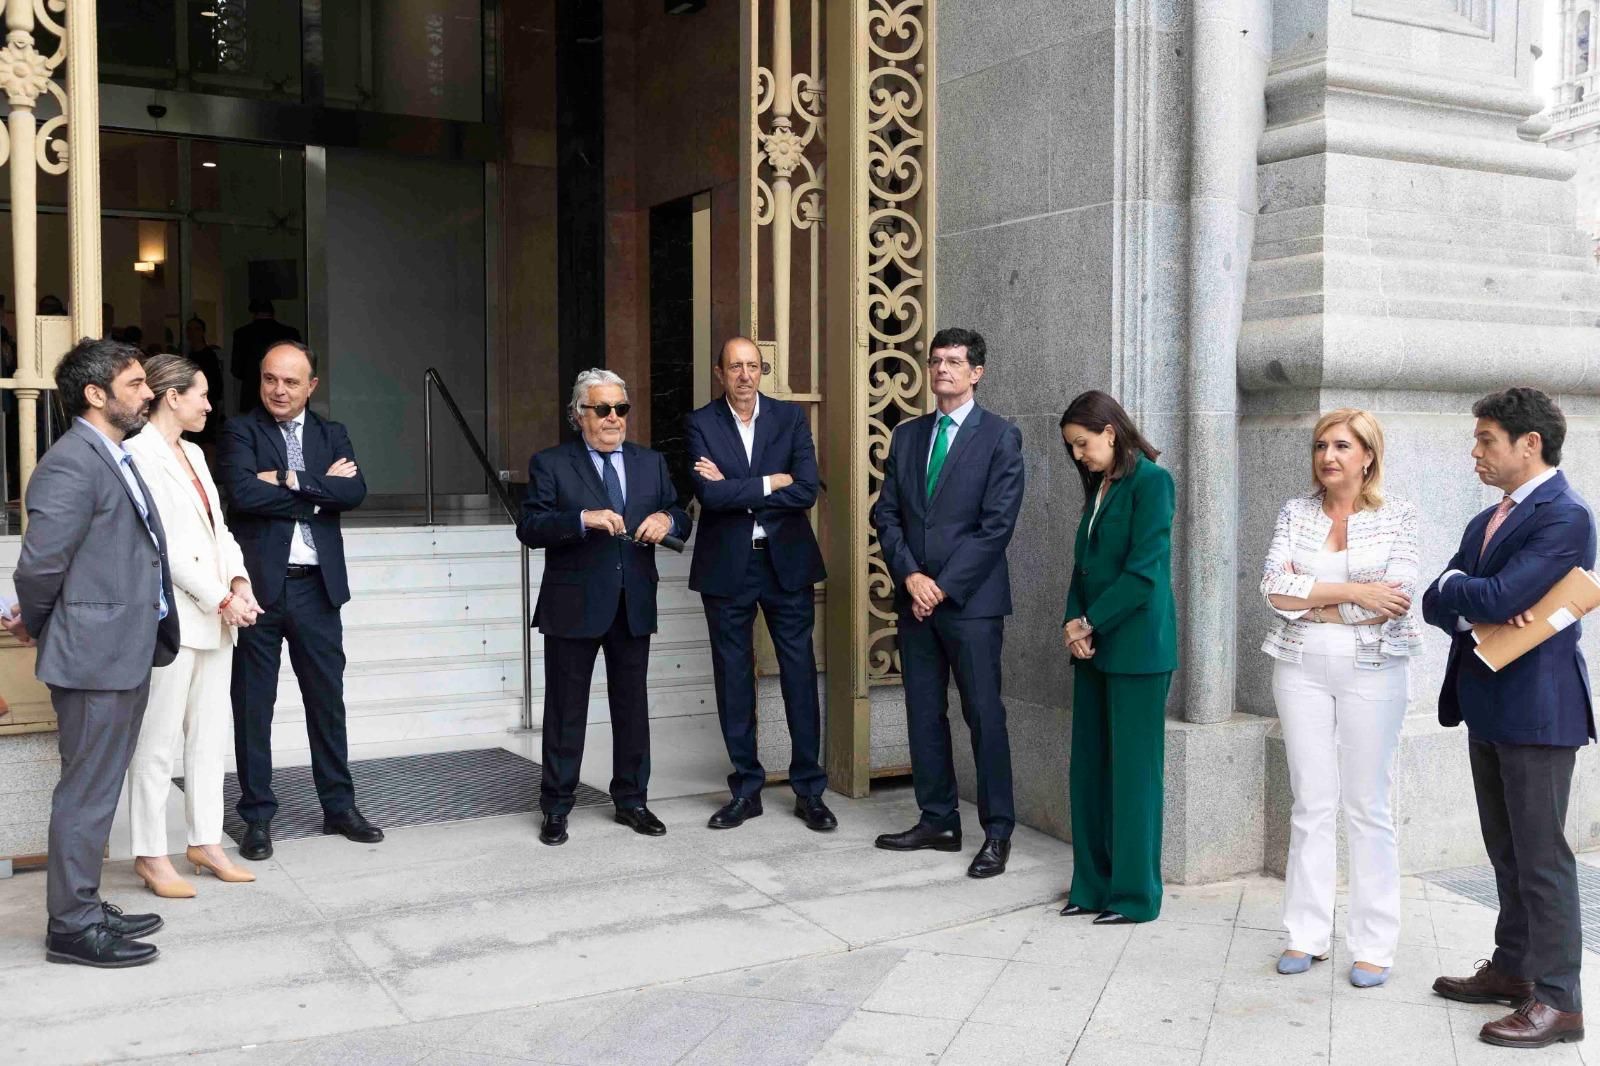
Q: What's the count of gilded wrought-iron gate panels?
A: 3